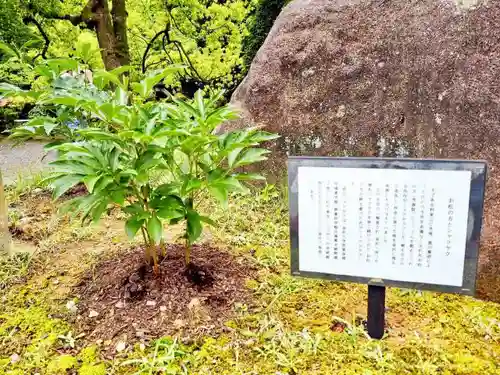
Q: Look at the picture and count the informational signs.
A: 1